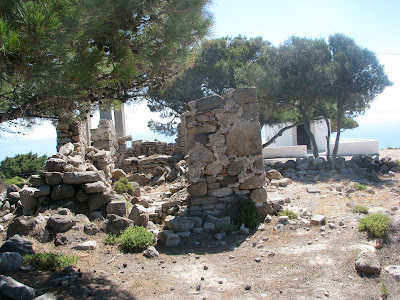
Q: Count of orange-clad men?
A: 0